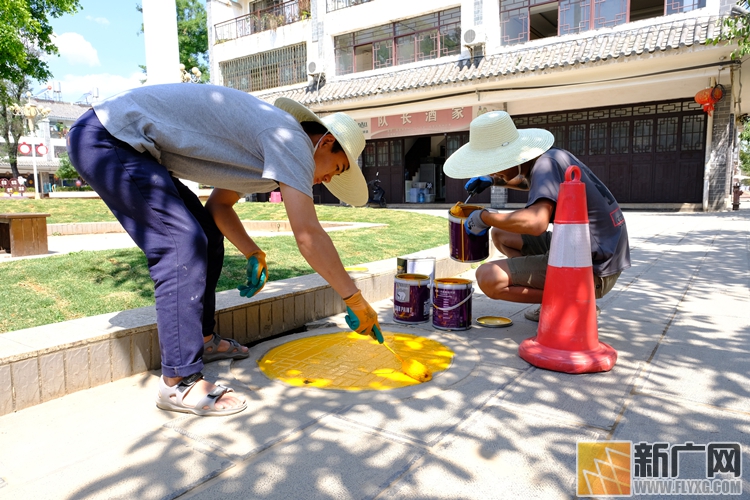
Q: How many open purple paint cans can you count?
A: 3